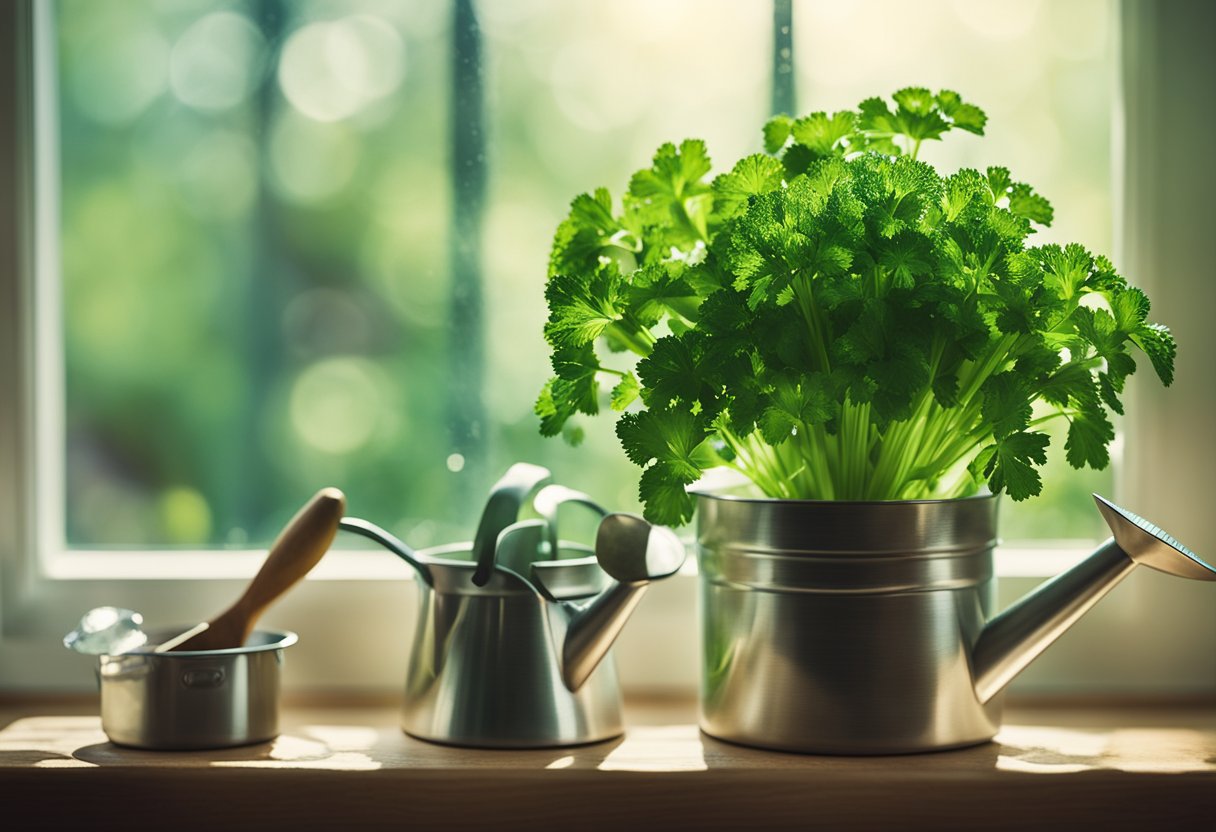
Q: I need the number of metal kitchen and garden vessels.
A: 3